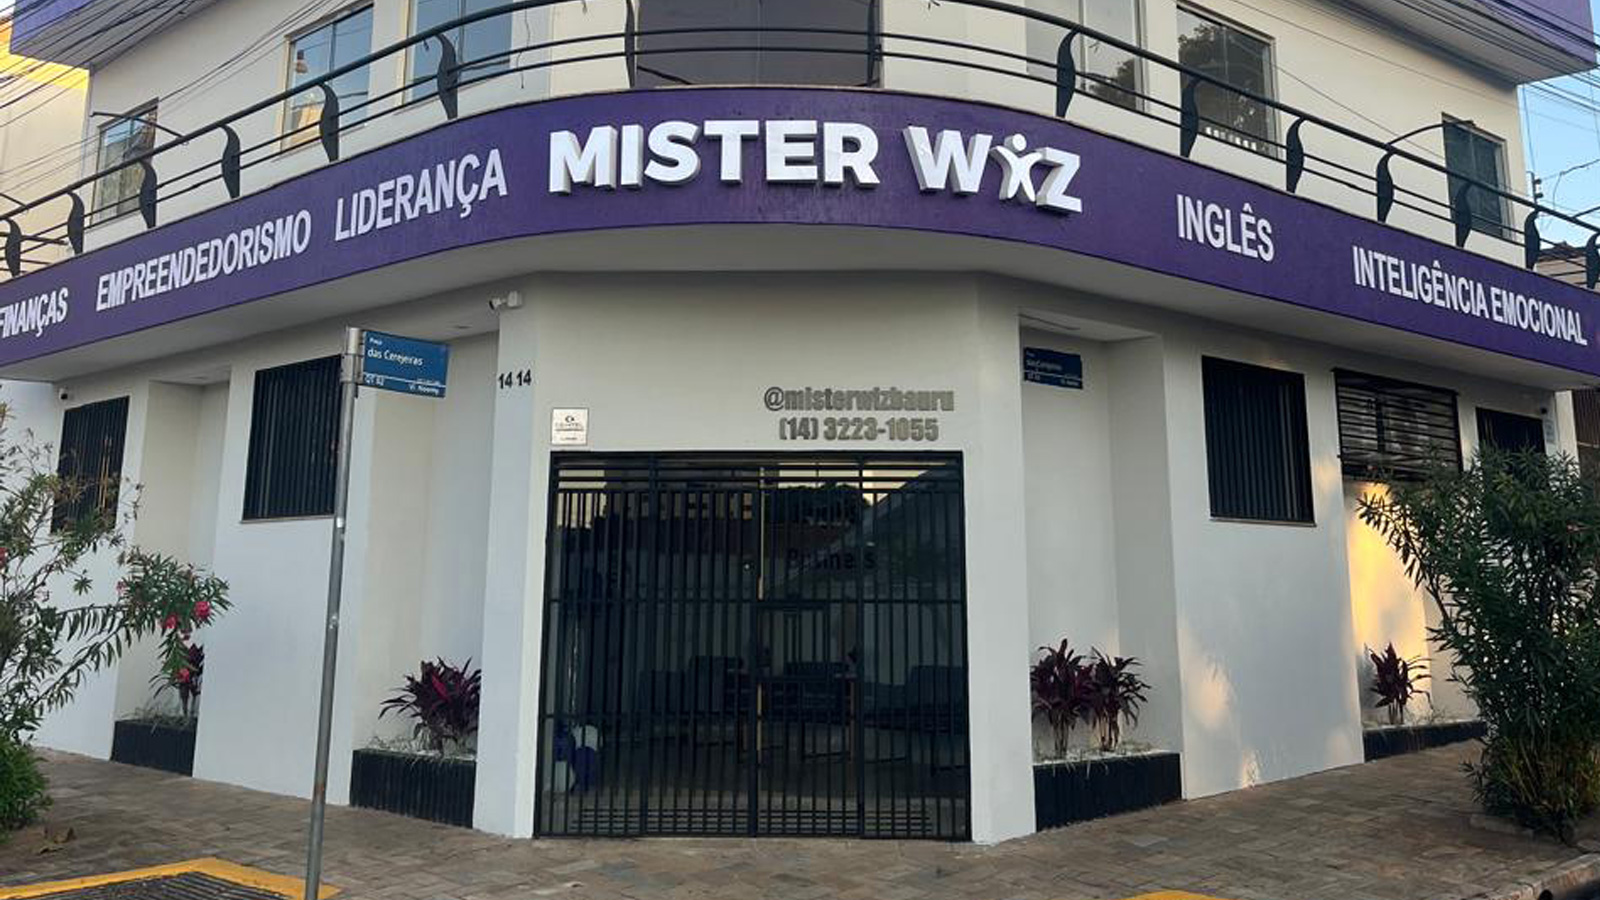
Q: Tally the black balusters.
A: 15